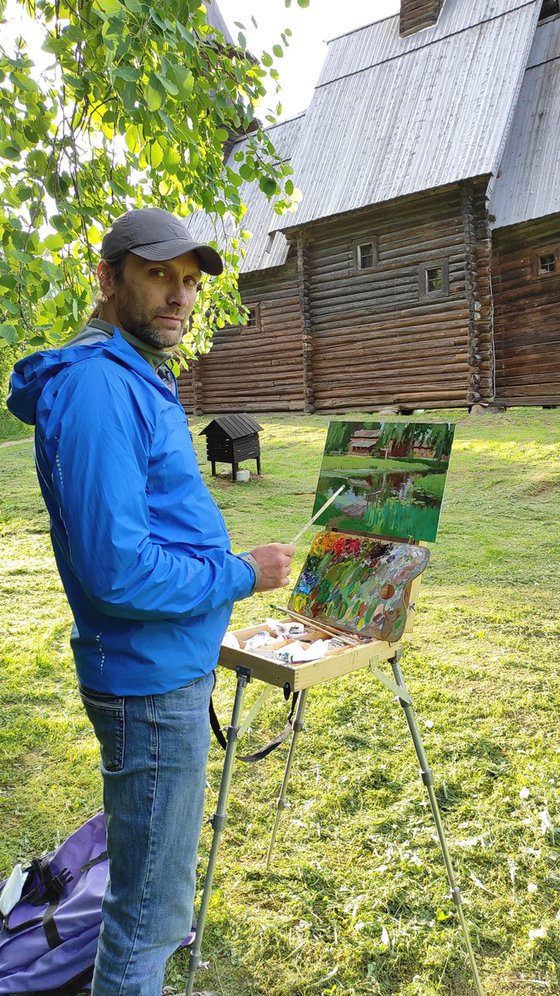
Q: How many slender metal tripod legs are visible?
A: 3